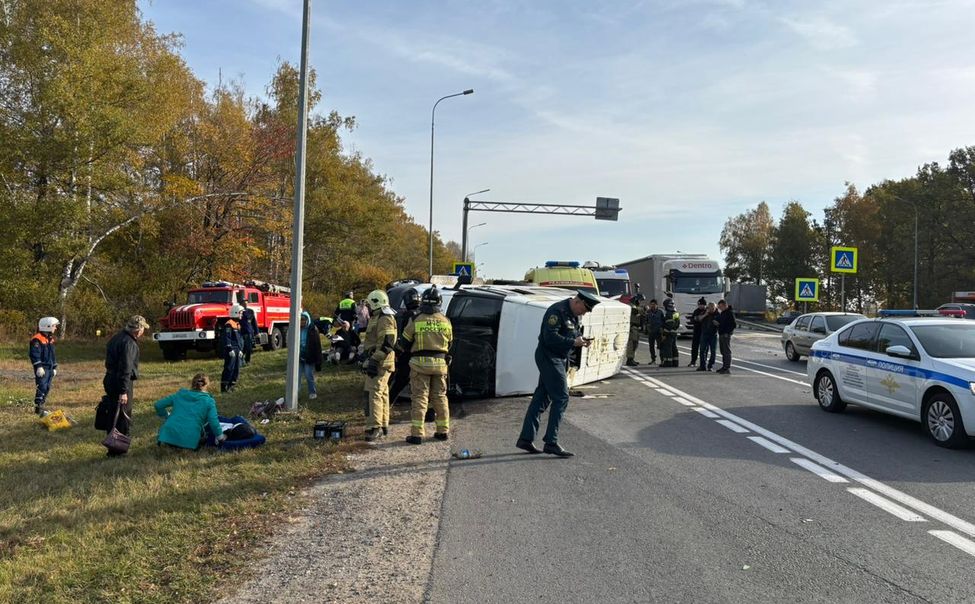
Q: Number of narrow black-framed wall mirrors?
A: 0